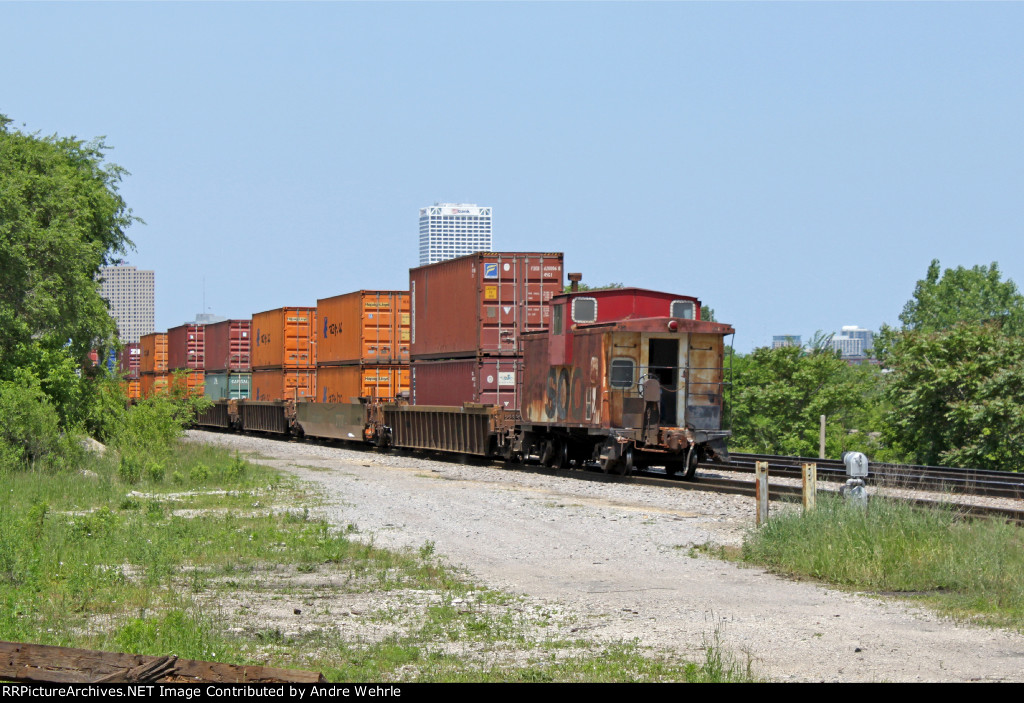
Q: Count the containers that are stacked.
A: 14